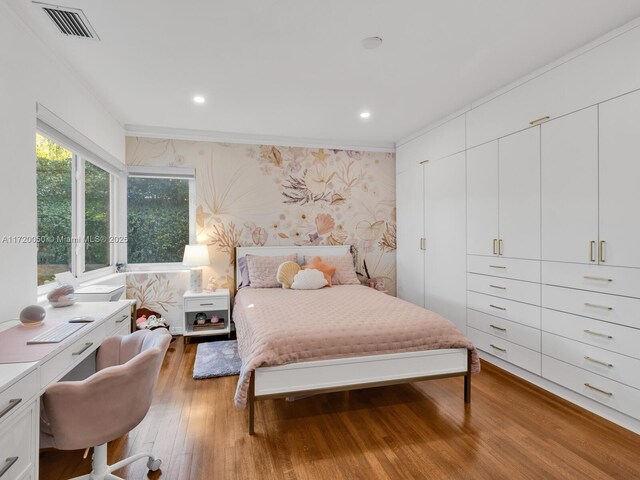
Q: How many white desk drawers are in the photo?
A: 4